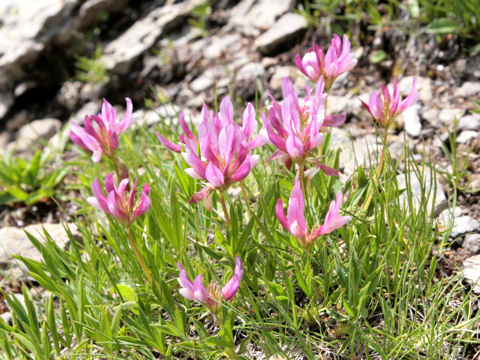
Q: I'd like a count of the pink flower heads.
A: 8